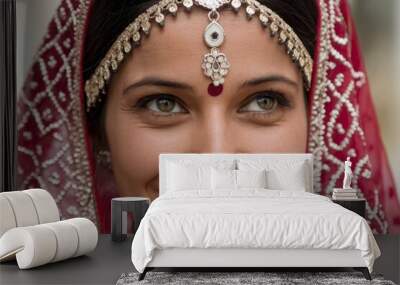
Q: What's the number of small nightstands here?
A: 2